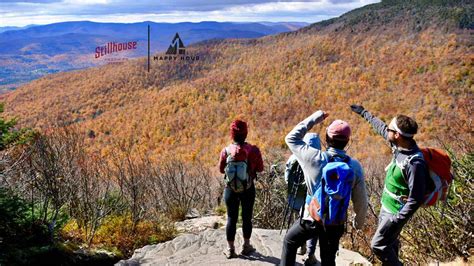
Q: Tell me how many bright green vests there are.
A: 1